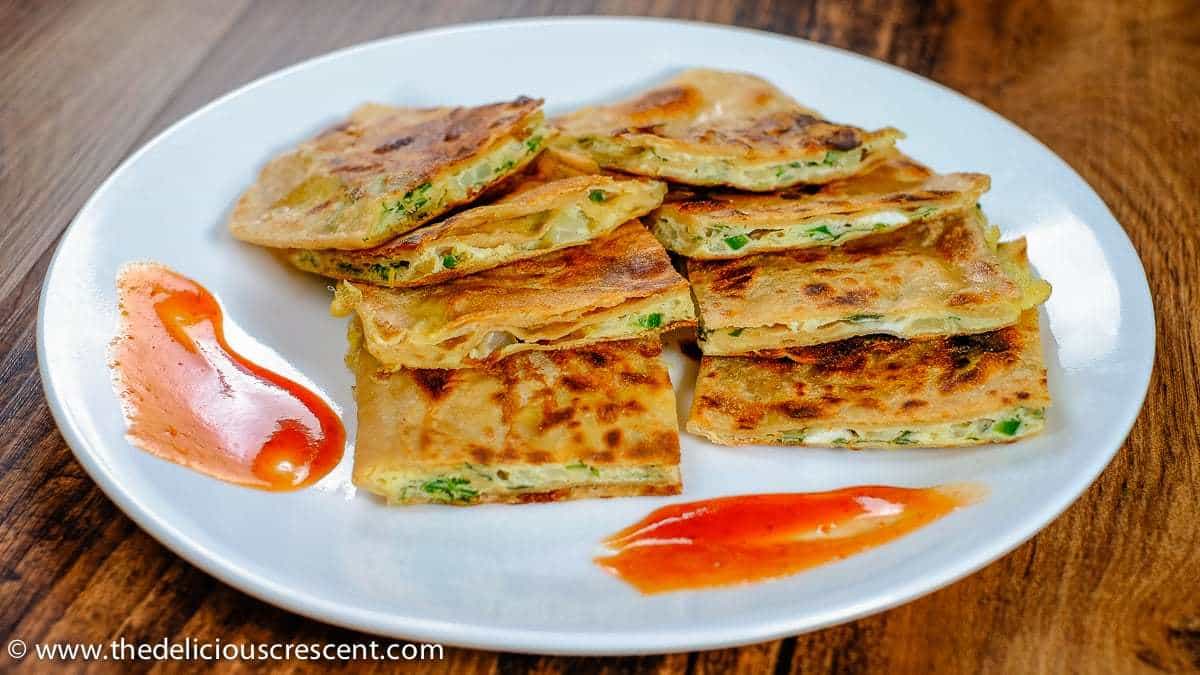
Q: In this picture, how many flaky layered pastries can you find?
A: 8